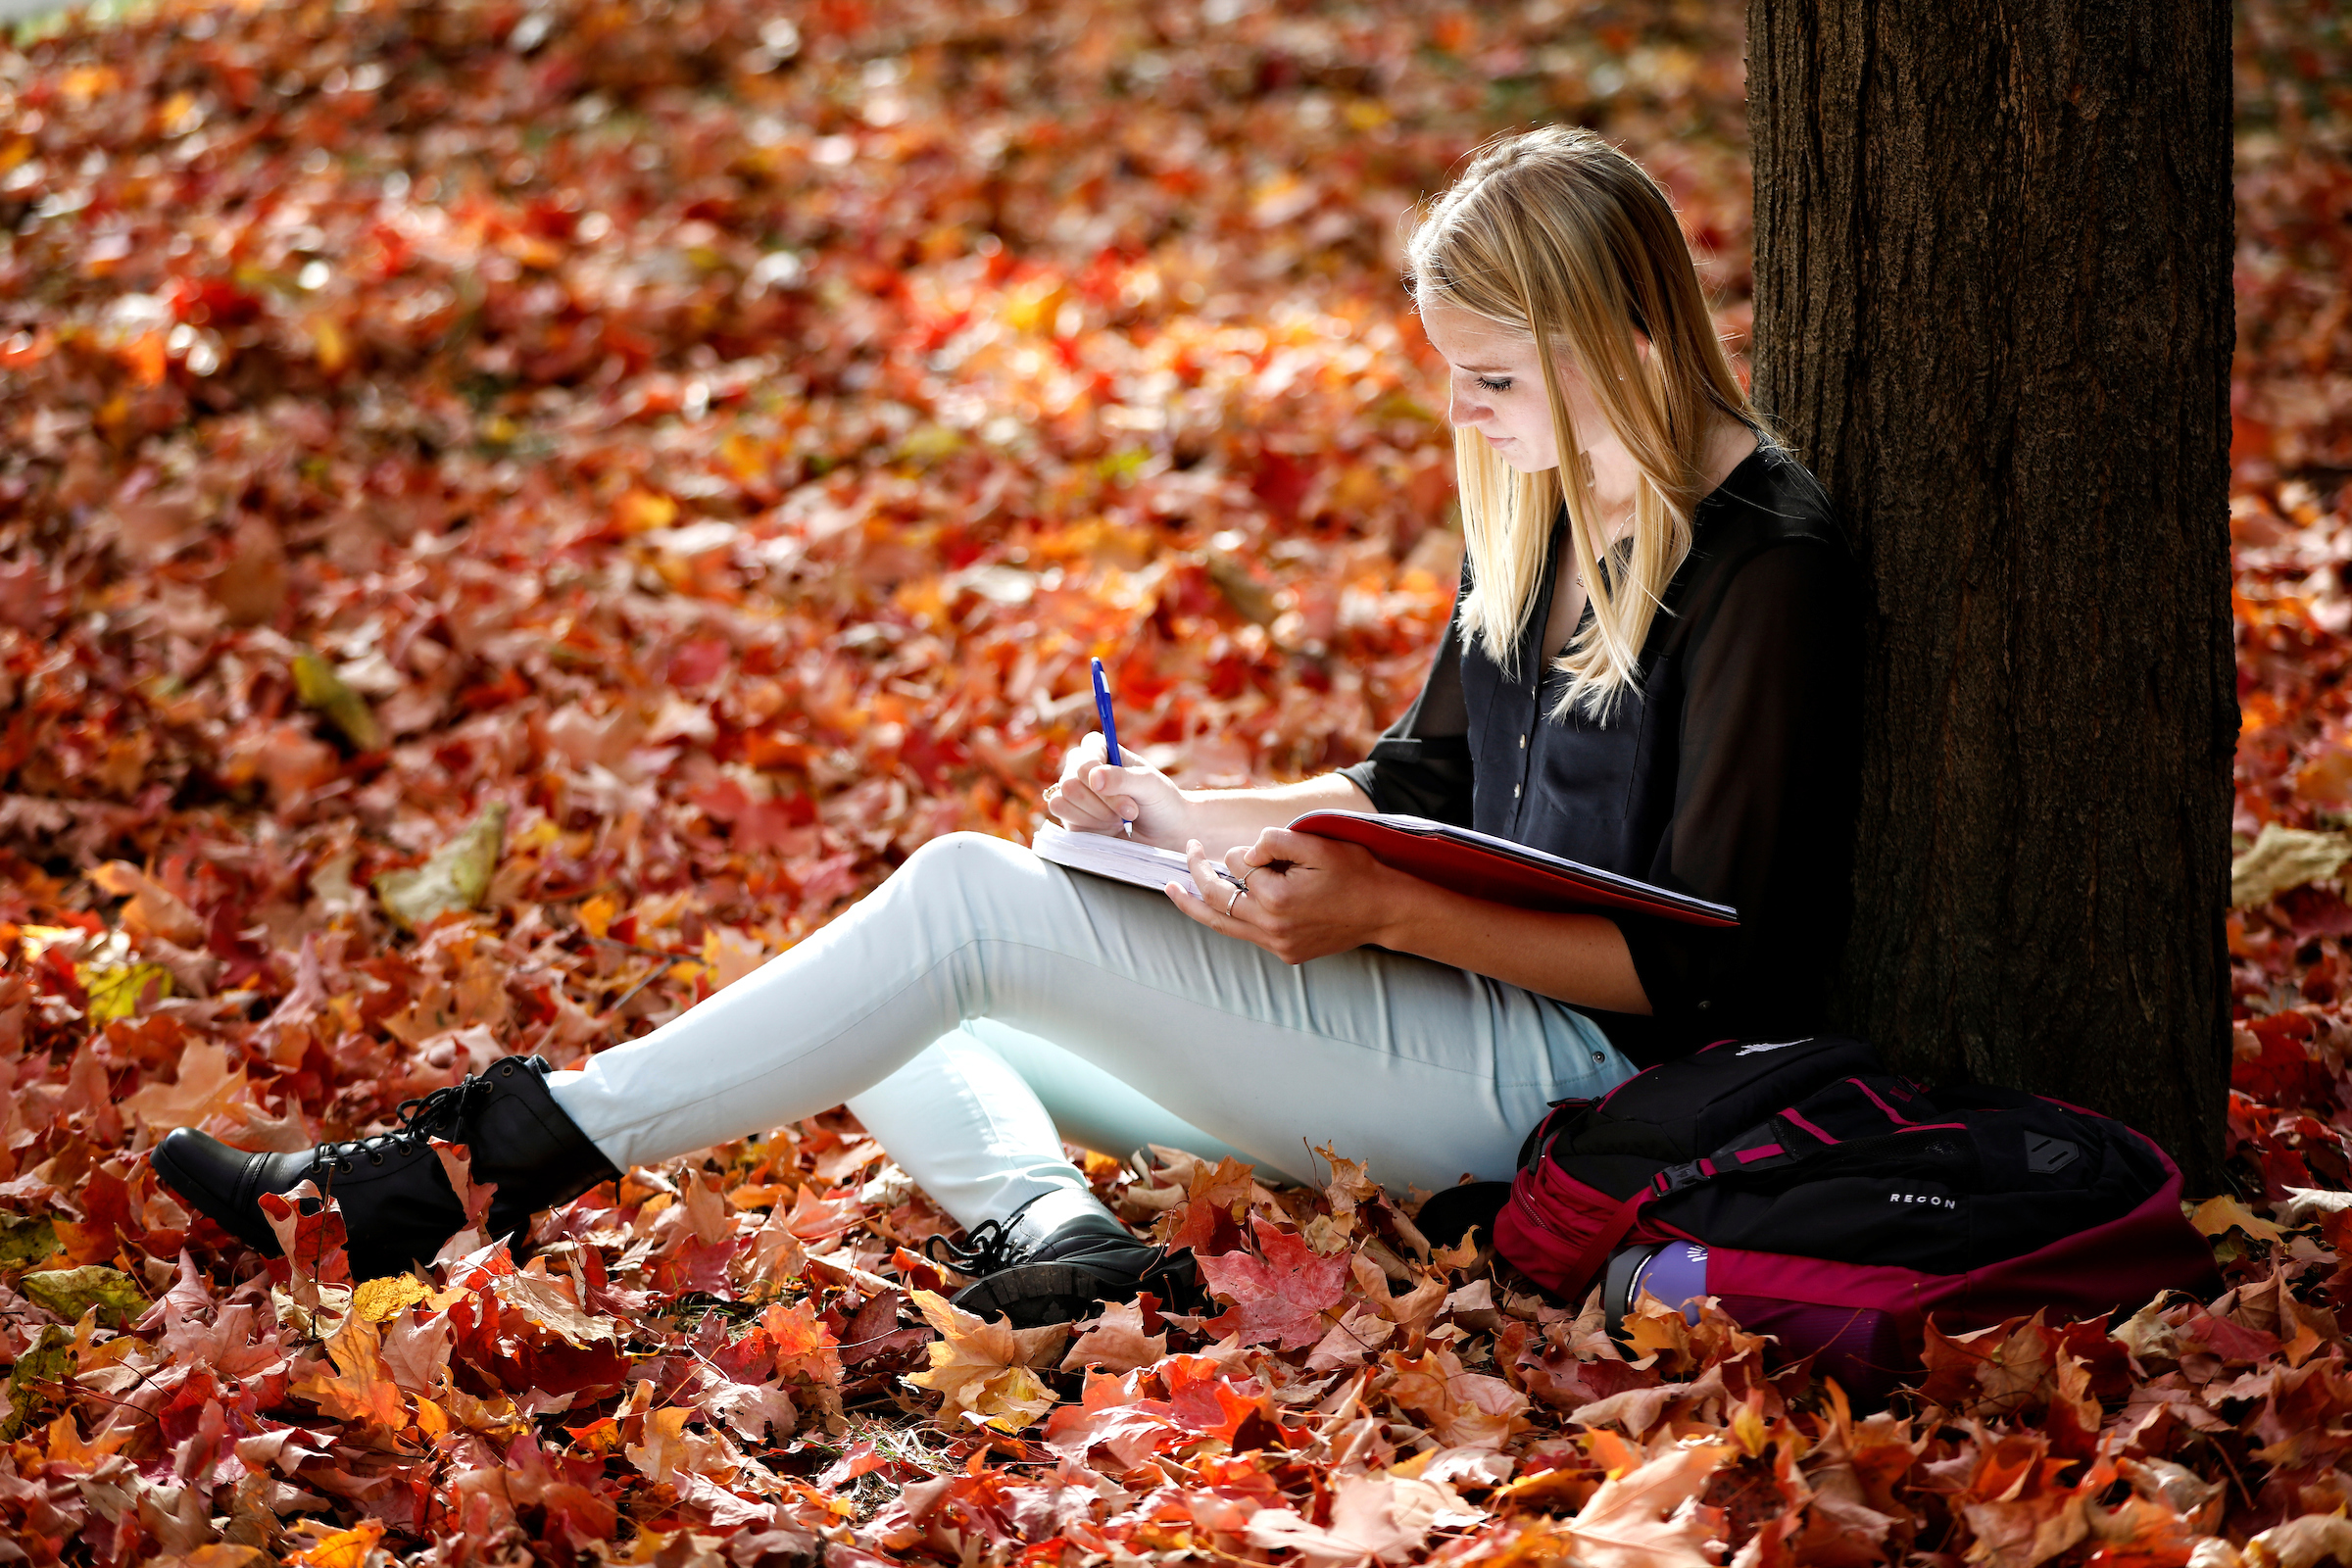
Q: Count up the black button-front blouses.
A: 1